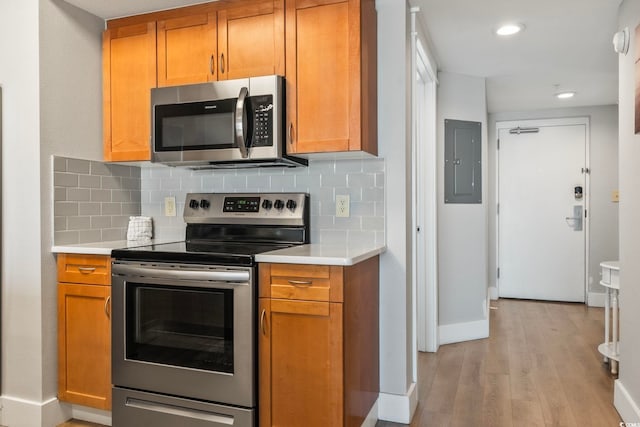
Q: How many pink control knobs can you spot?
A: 0